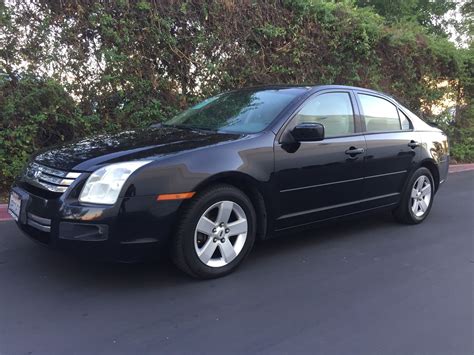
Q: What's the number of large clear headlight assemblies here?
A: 1